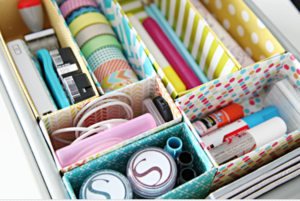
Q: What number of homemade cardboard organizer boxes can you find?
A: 7